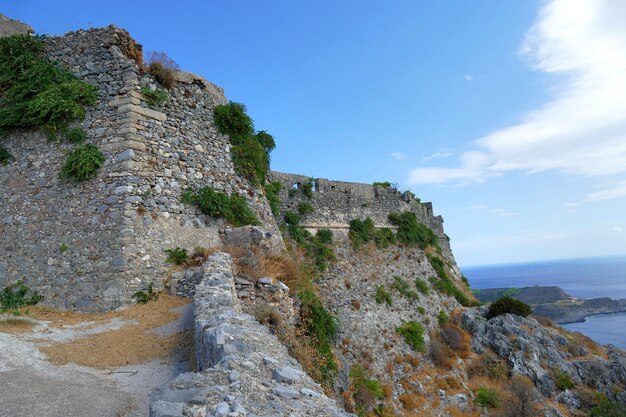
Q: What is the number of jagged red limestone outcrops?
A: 0